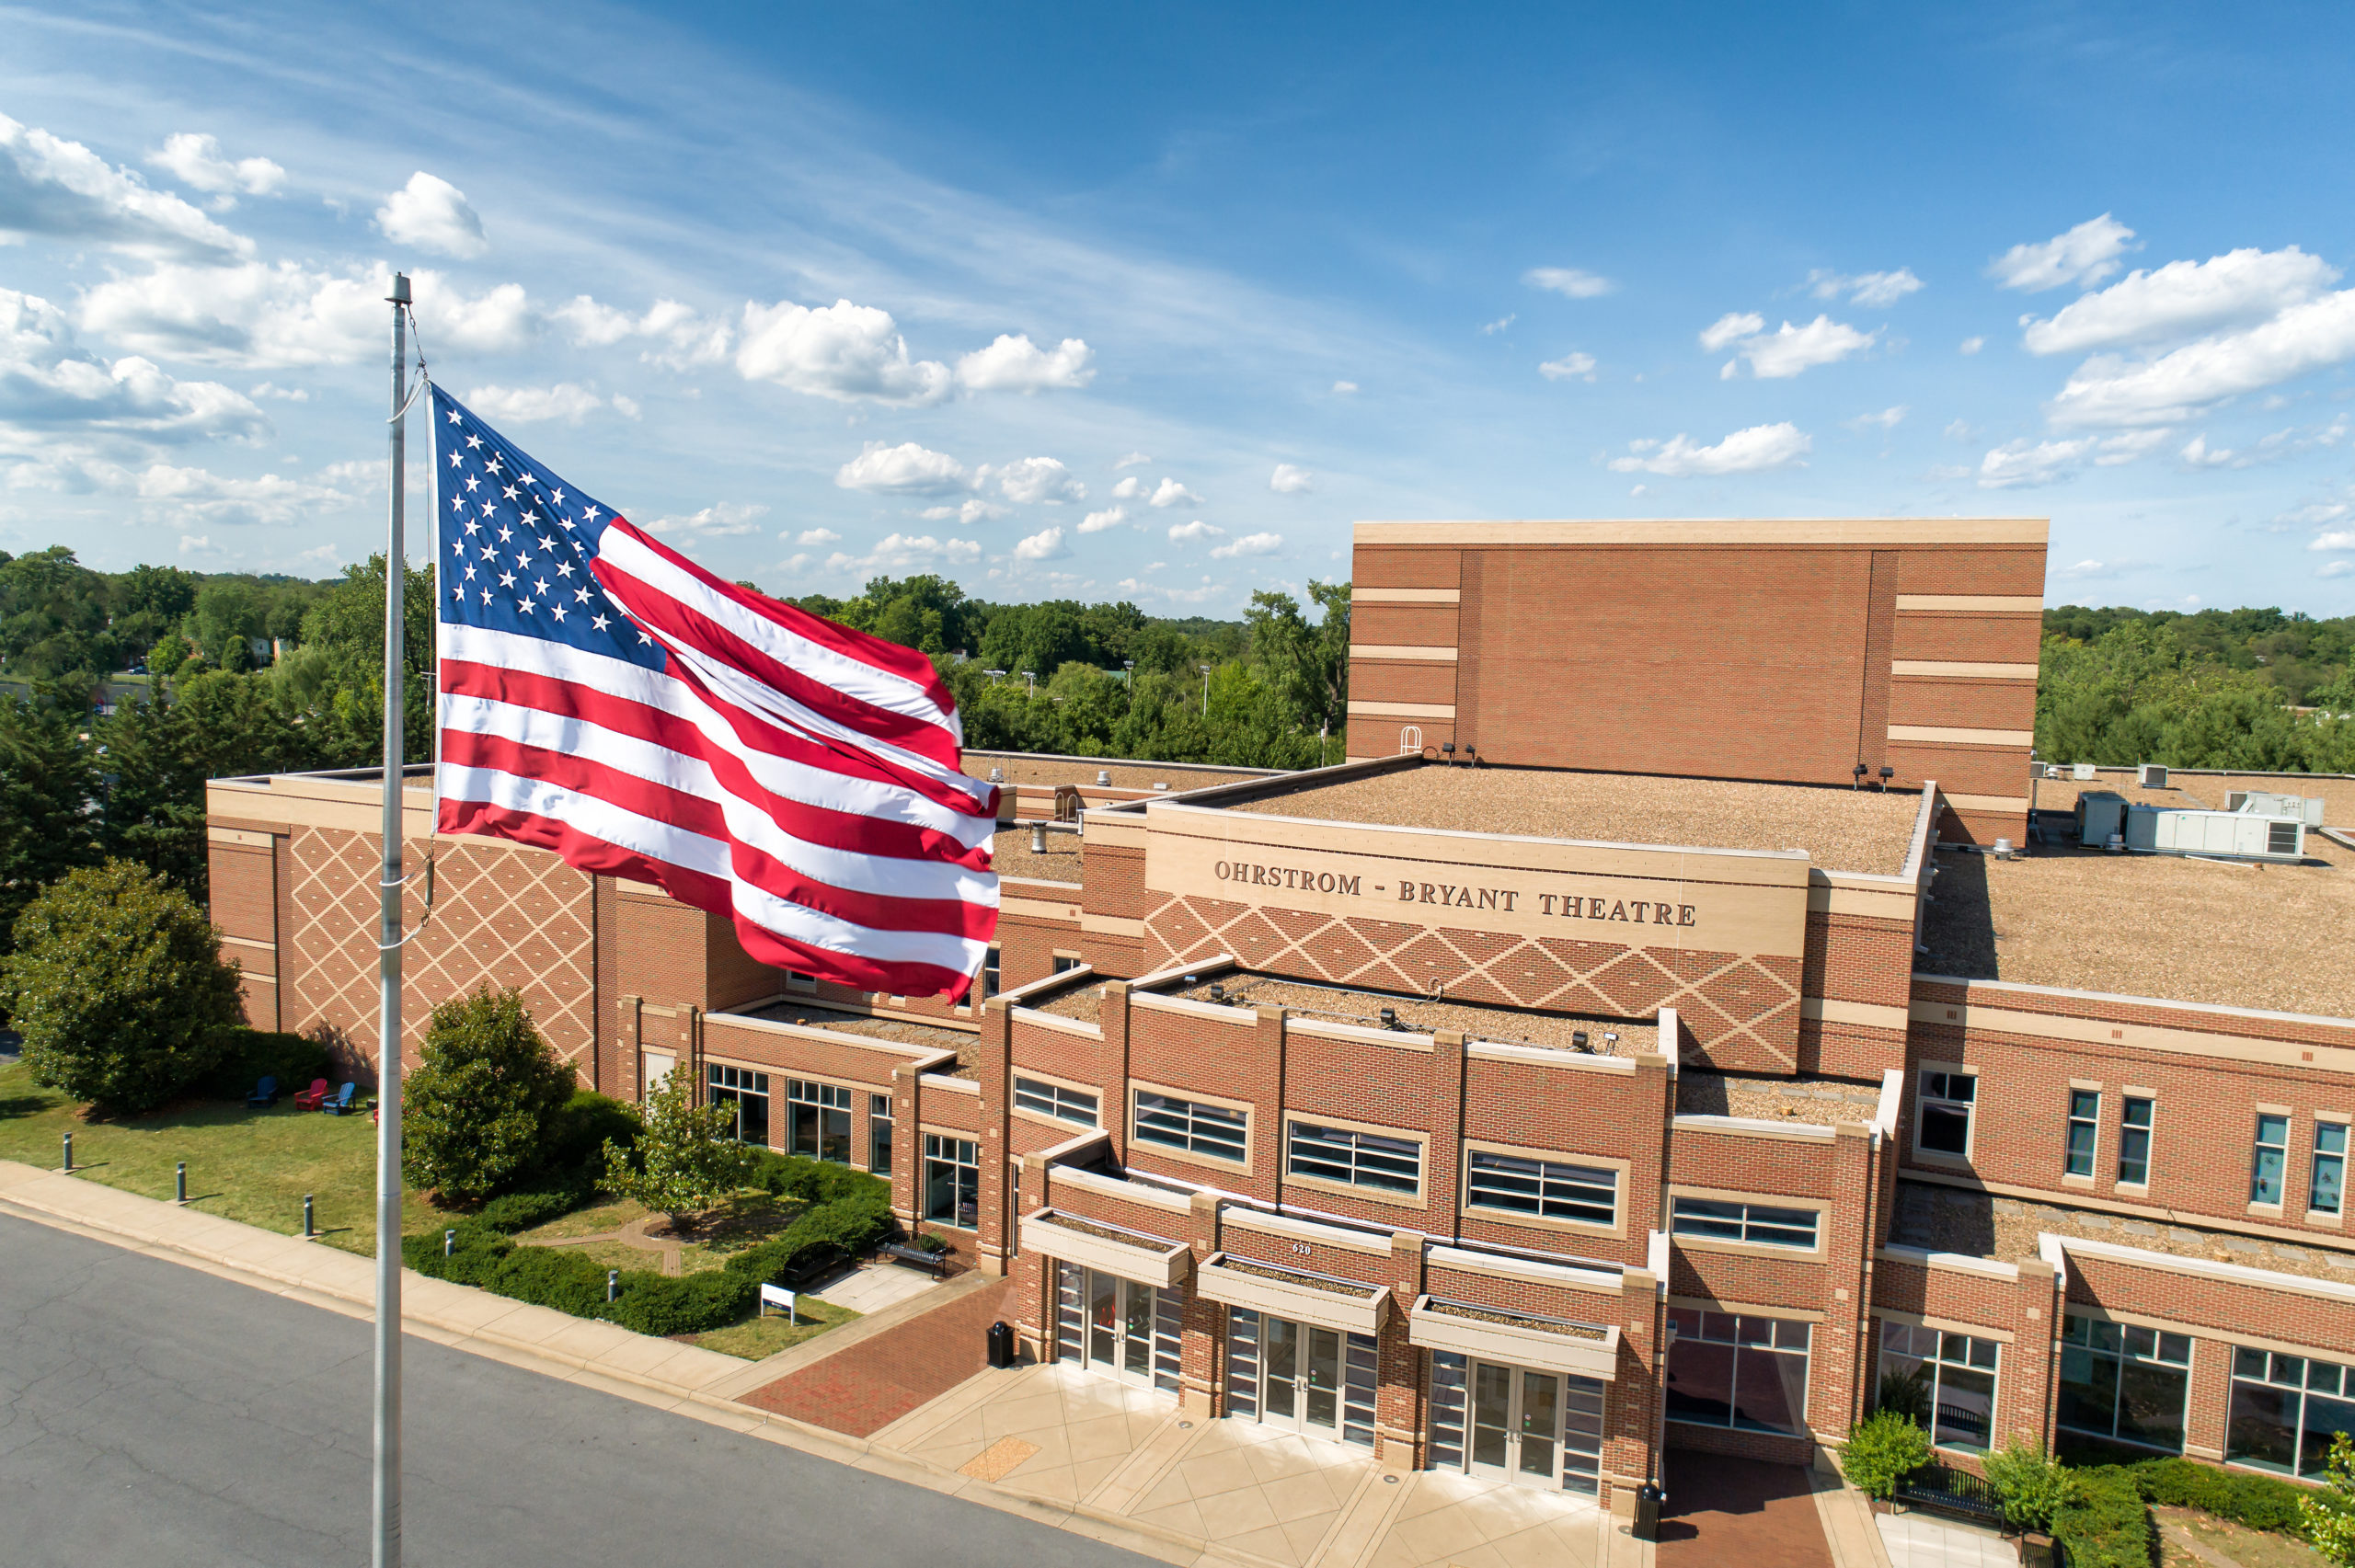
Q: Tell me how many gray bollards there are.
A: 5